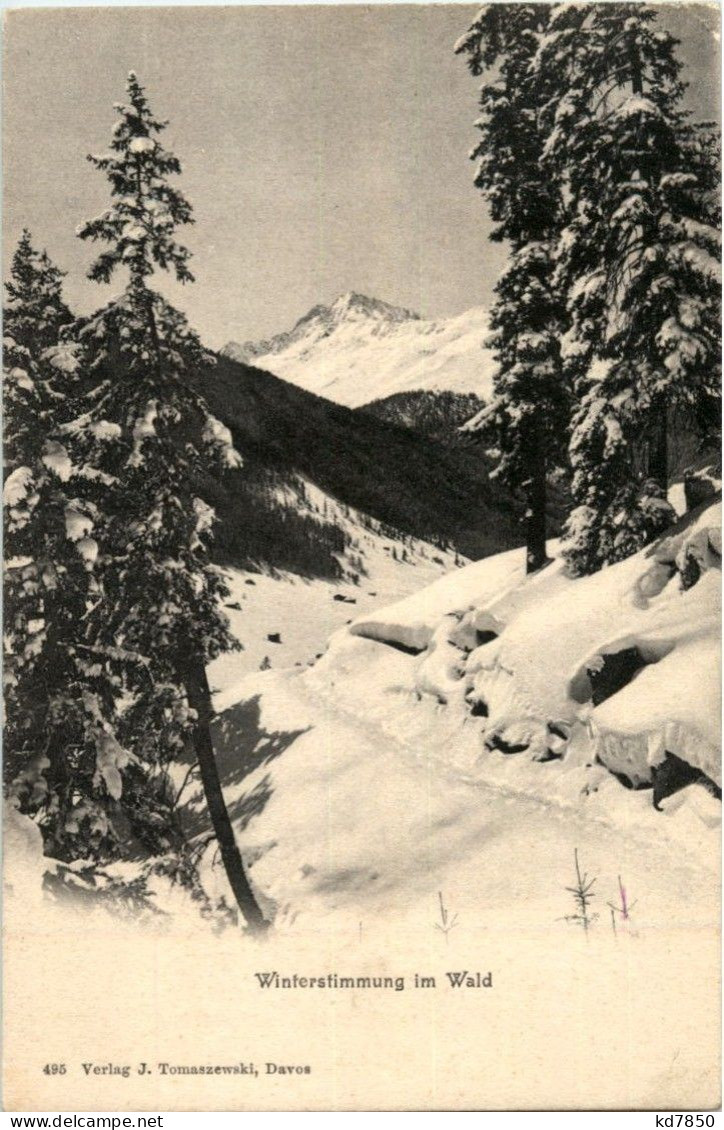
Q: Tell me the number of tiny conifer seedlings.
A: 3